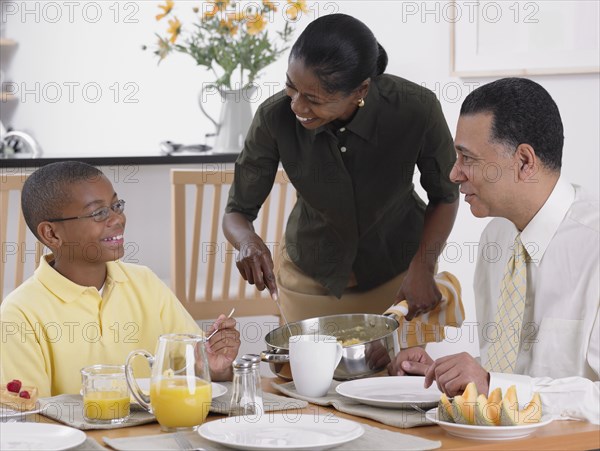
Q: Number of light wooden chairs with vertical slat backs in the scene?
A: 2